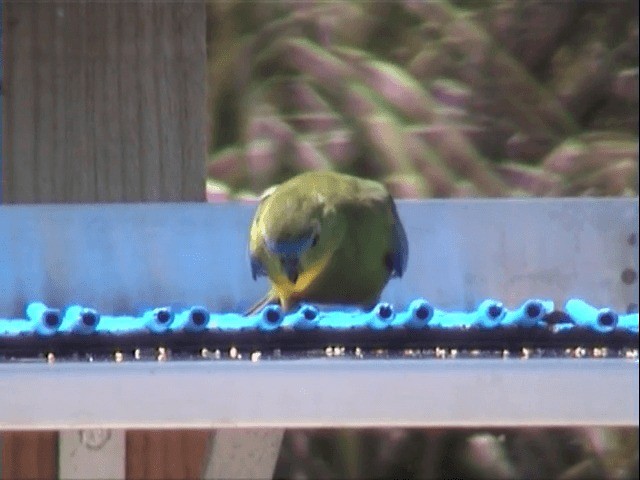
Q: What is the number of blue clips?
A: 11